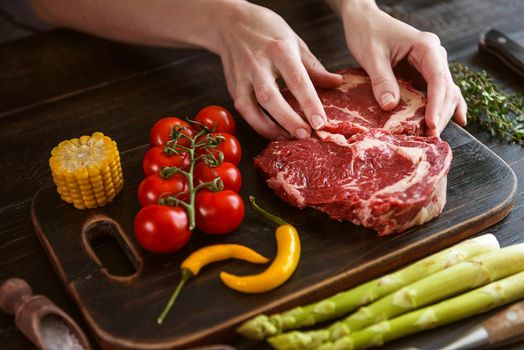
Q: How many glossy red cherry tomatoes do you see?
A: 8